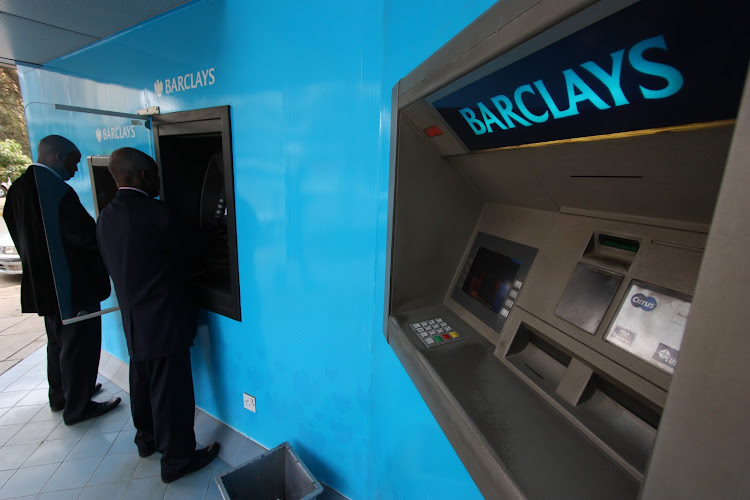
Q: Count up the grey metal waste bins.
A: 1